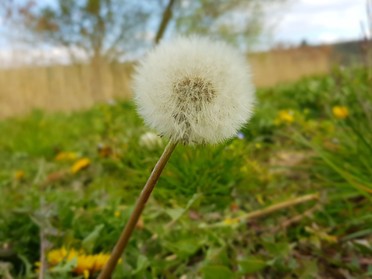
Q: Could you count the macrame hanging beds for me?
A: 0